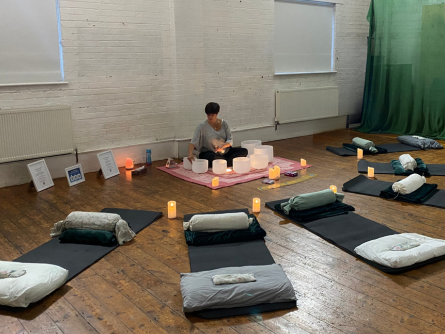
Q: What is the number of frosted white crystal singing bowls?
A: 7